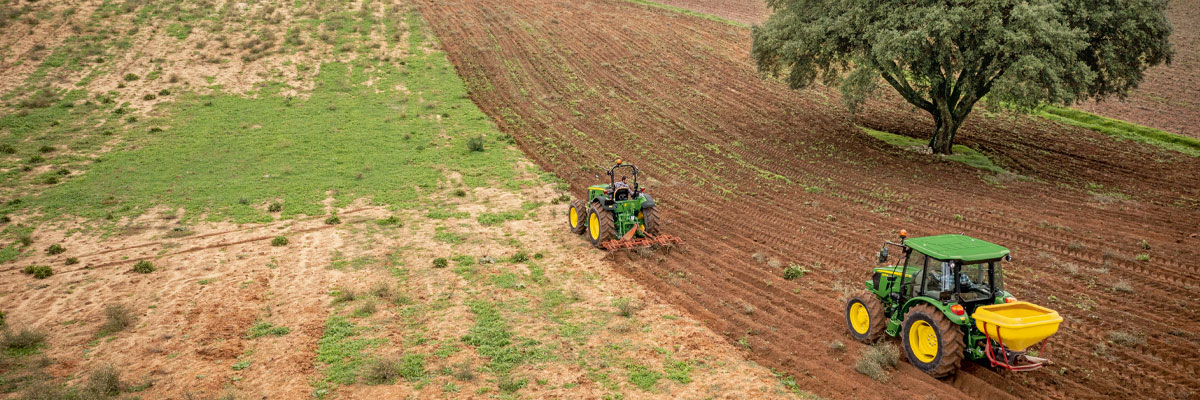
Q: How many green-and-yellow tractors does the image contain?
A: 2